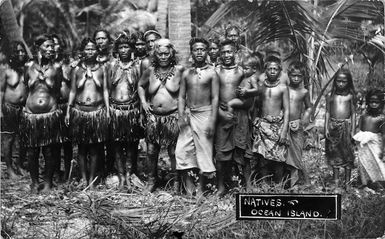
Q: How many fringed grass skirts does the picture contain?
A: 5